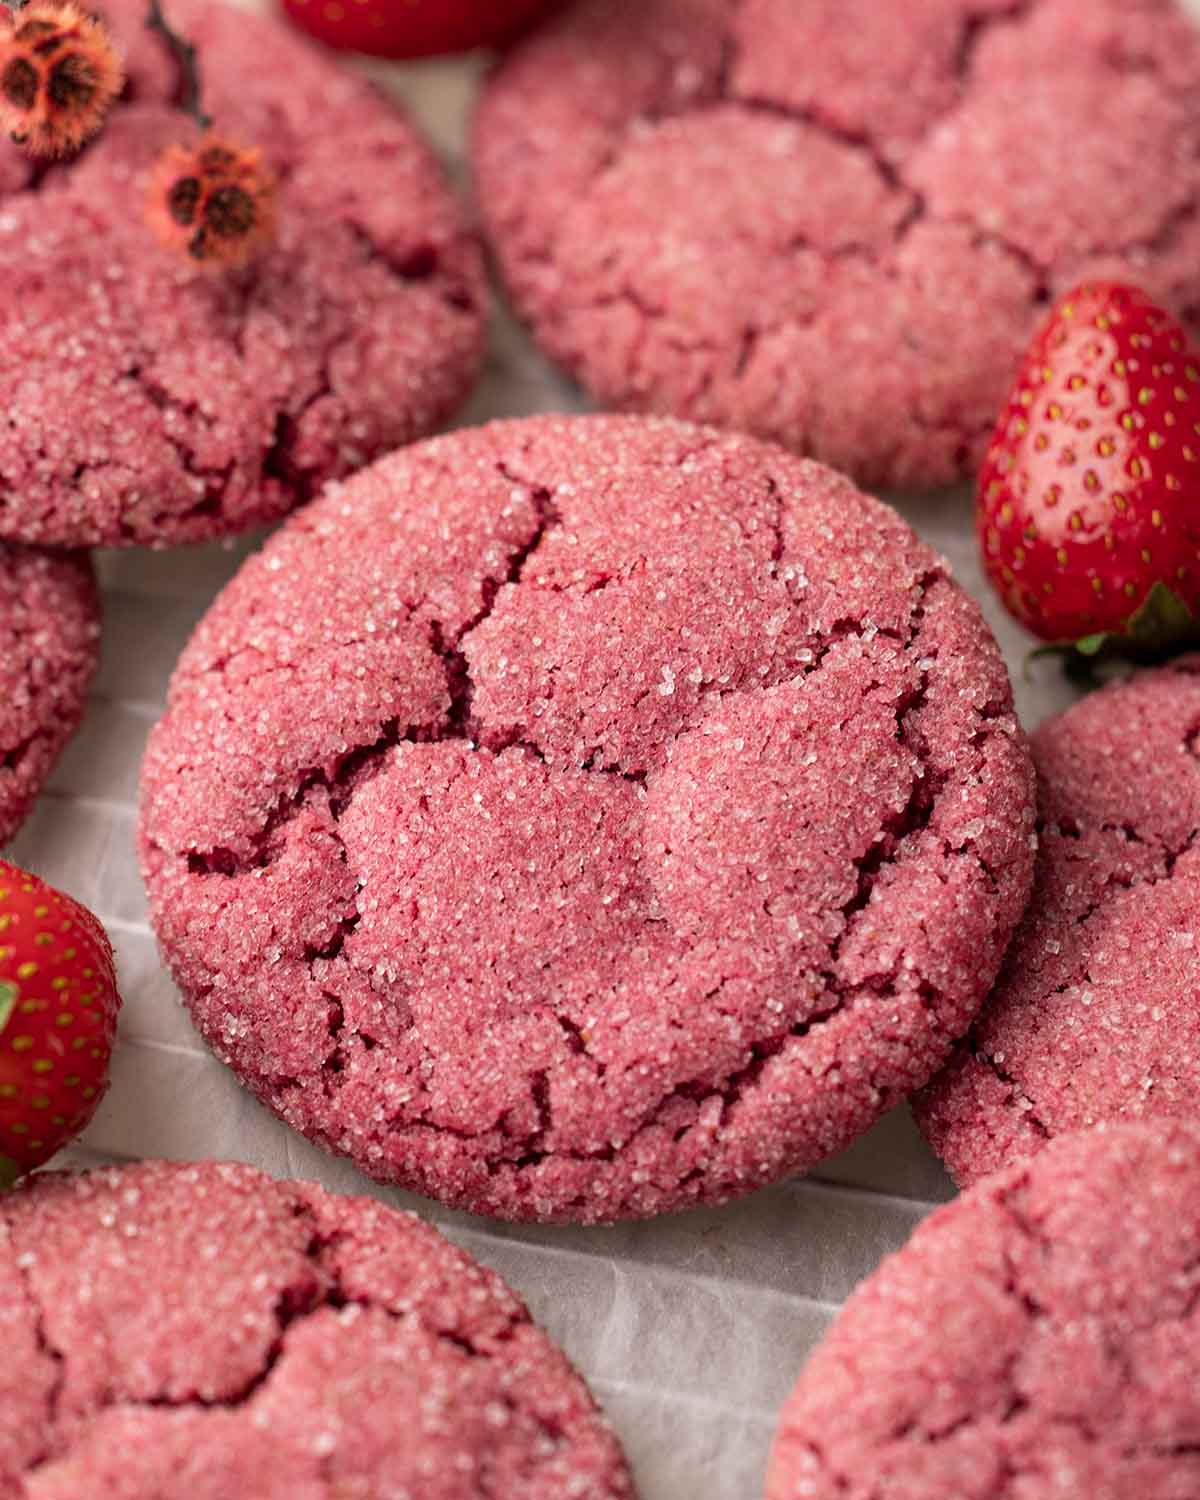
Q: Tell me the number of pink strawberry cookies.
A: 7